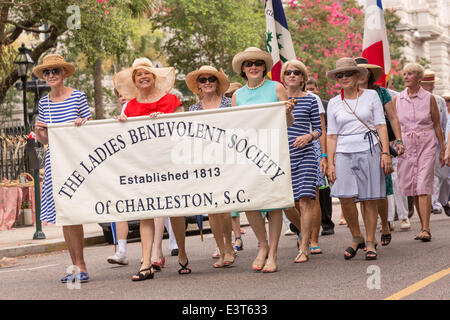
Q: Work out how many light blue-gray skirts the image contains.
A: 1